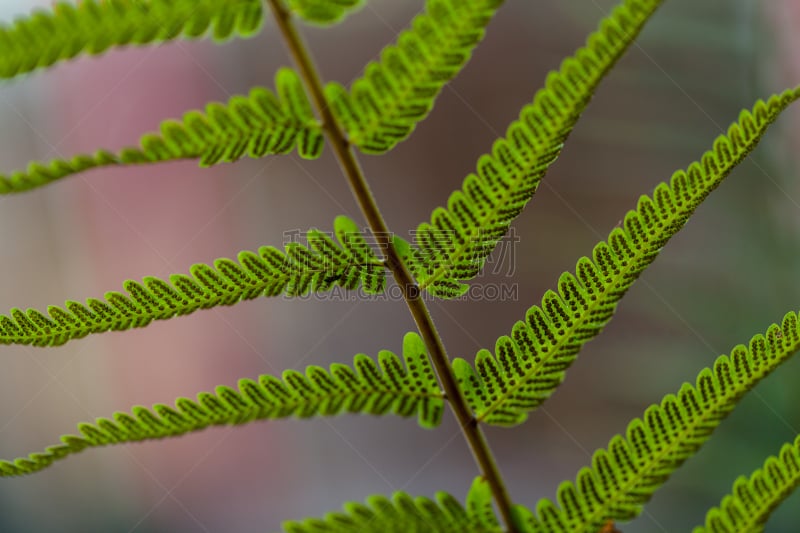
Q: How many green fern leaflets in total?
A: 11